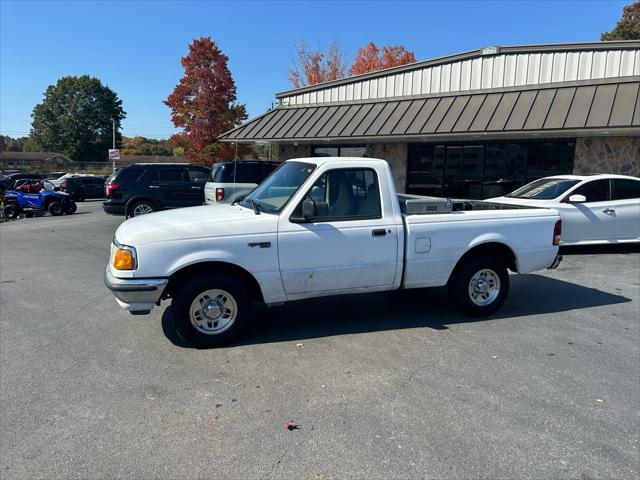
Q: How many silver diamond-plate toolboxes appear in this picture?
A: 1